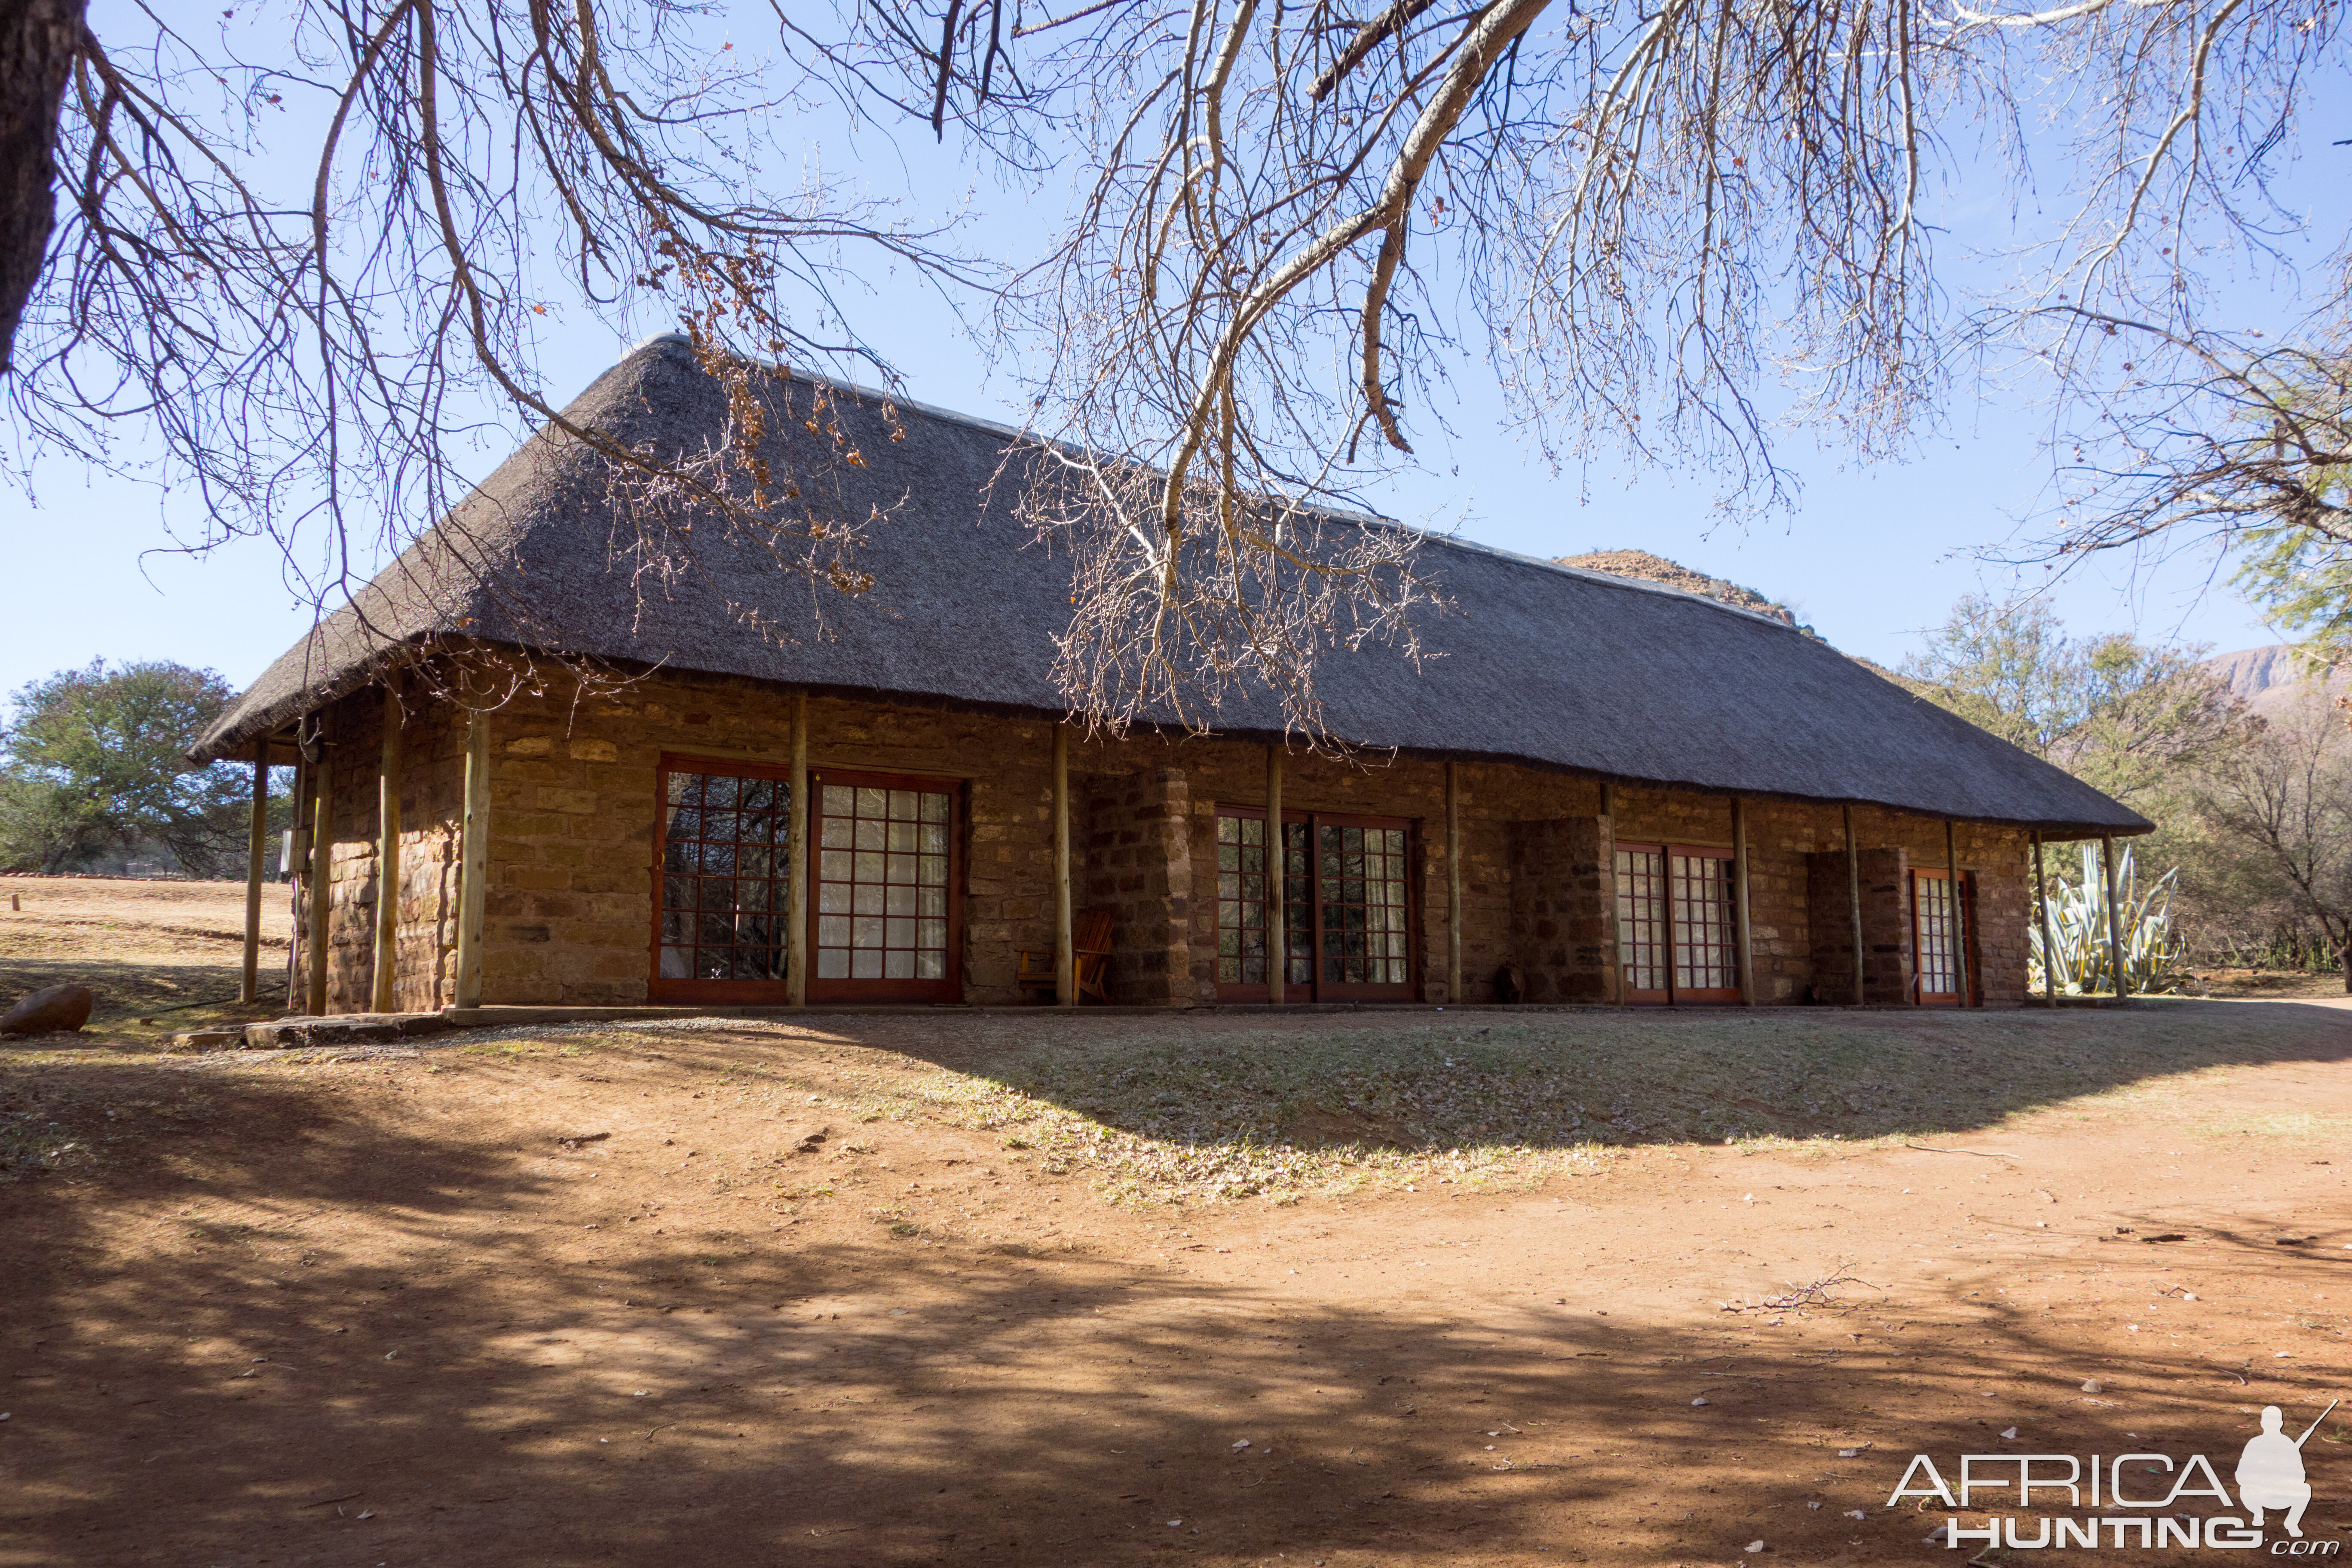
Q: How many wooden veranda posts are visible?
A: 14